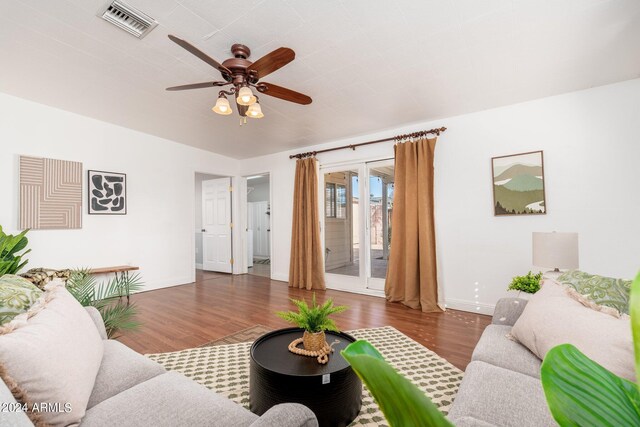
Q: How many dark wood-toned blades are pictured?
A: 5